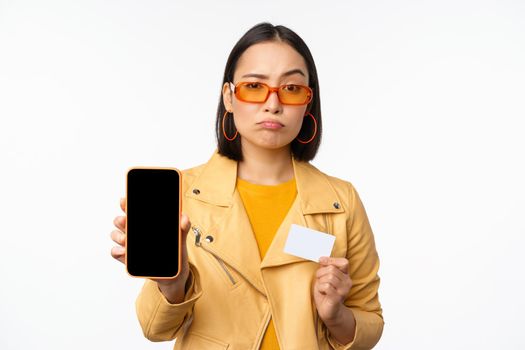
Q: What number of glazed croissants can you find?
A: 0